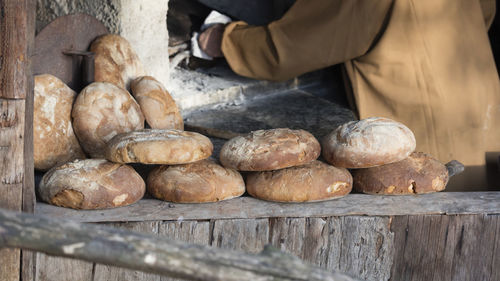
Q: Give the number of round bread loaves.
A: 11